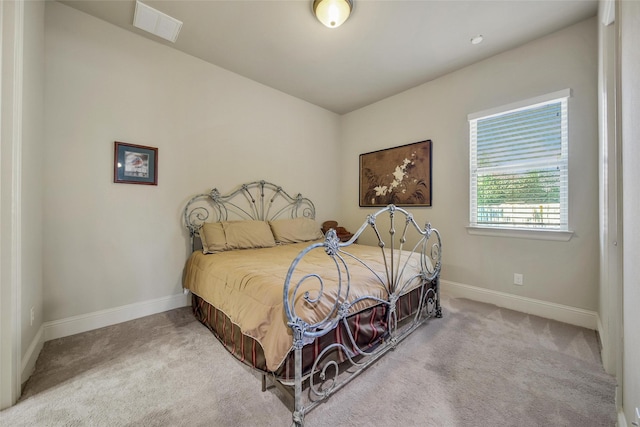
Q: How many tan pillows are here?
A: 2